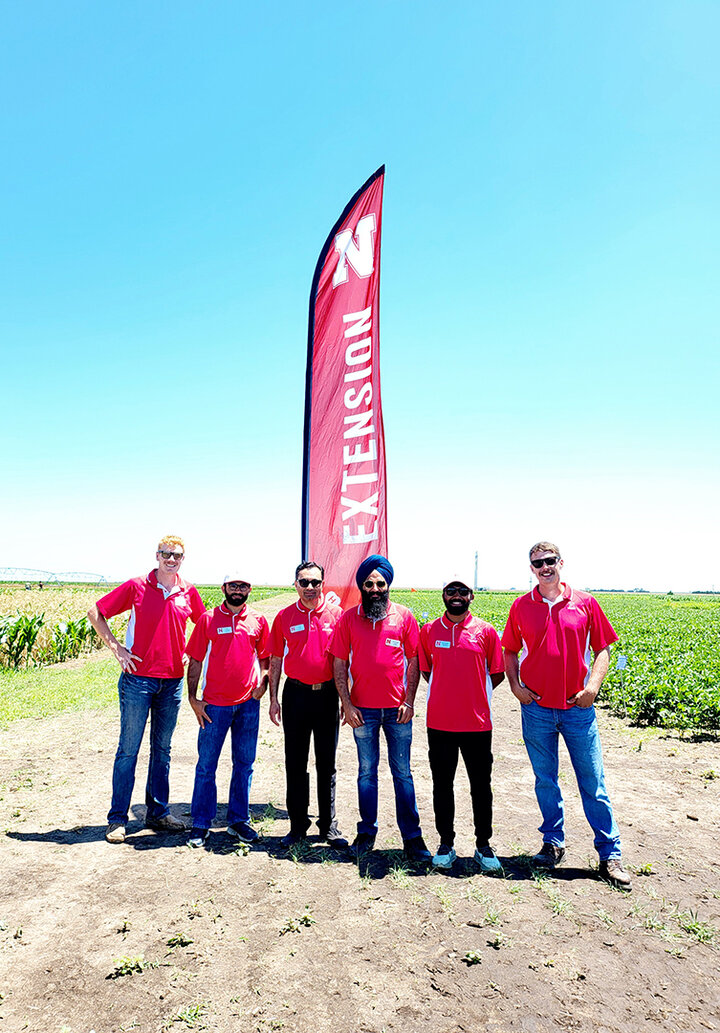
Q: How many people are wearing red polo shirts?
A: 6